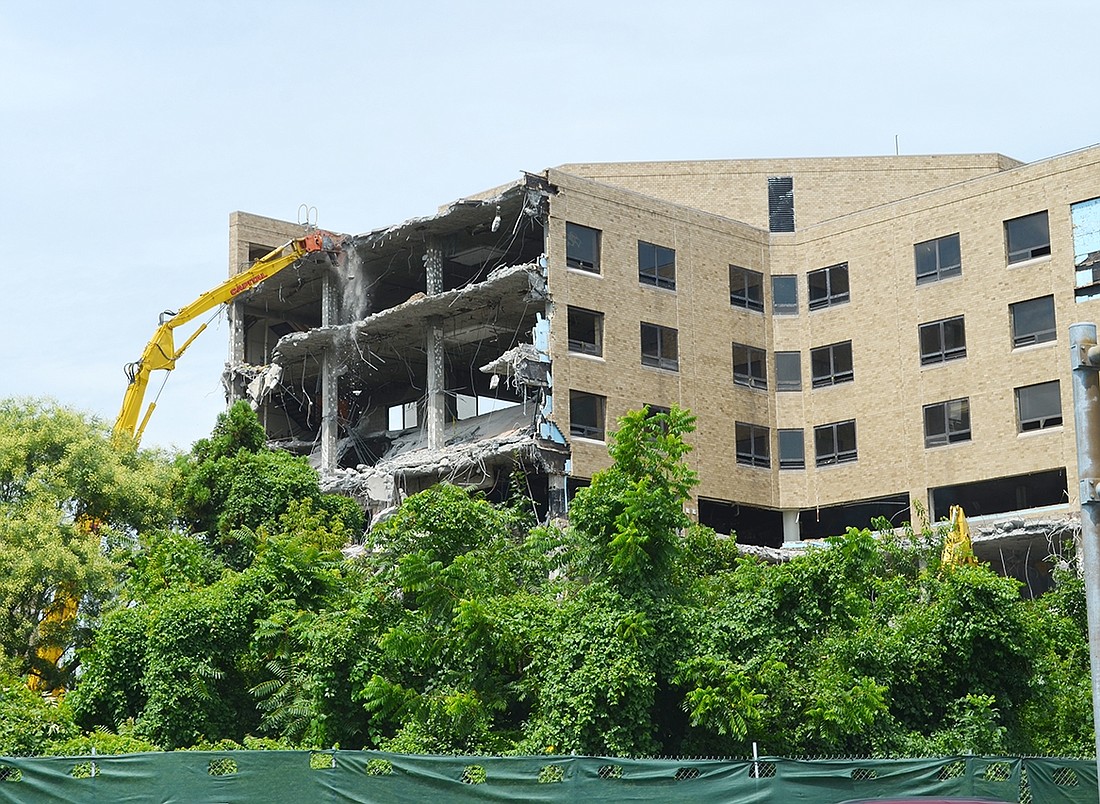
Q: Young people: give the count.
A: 0